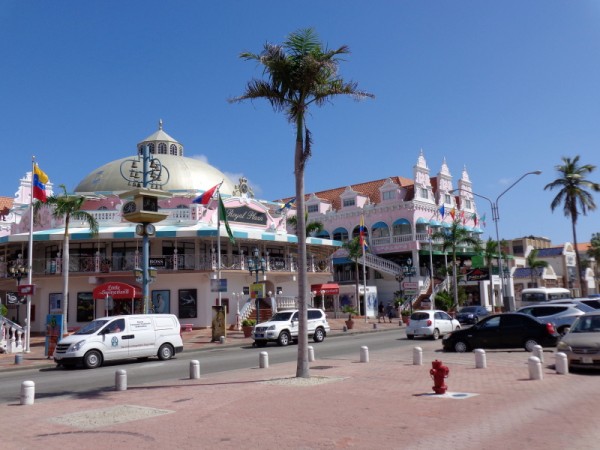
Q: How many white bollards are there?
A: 11